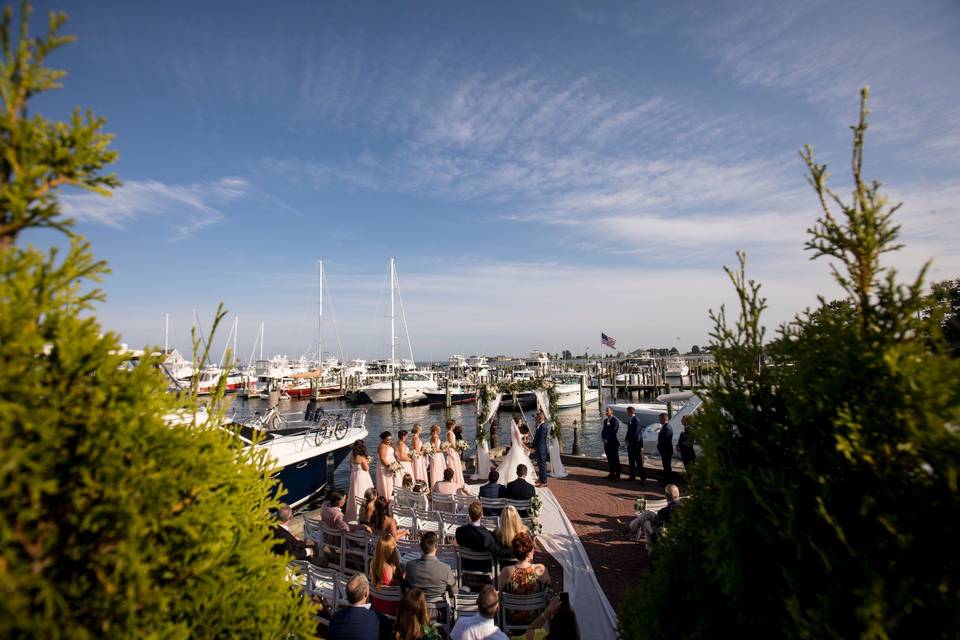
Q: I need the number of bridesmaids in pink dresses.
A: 6